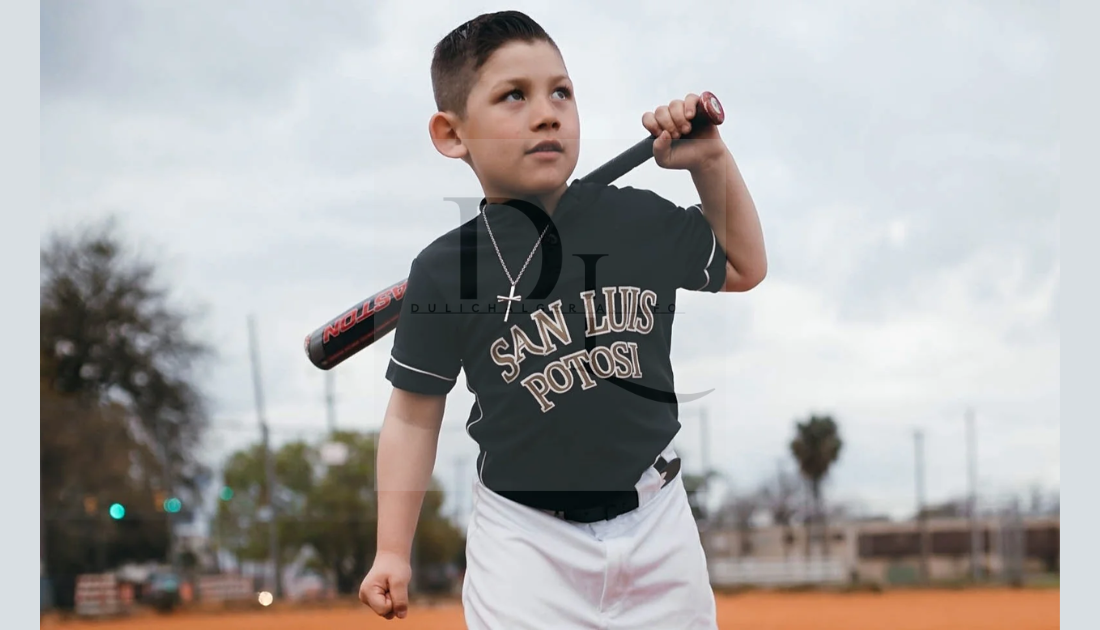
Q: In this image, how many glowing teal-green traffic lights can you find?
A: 3